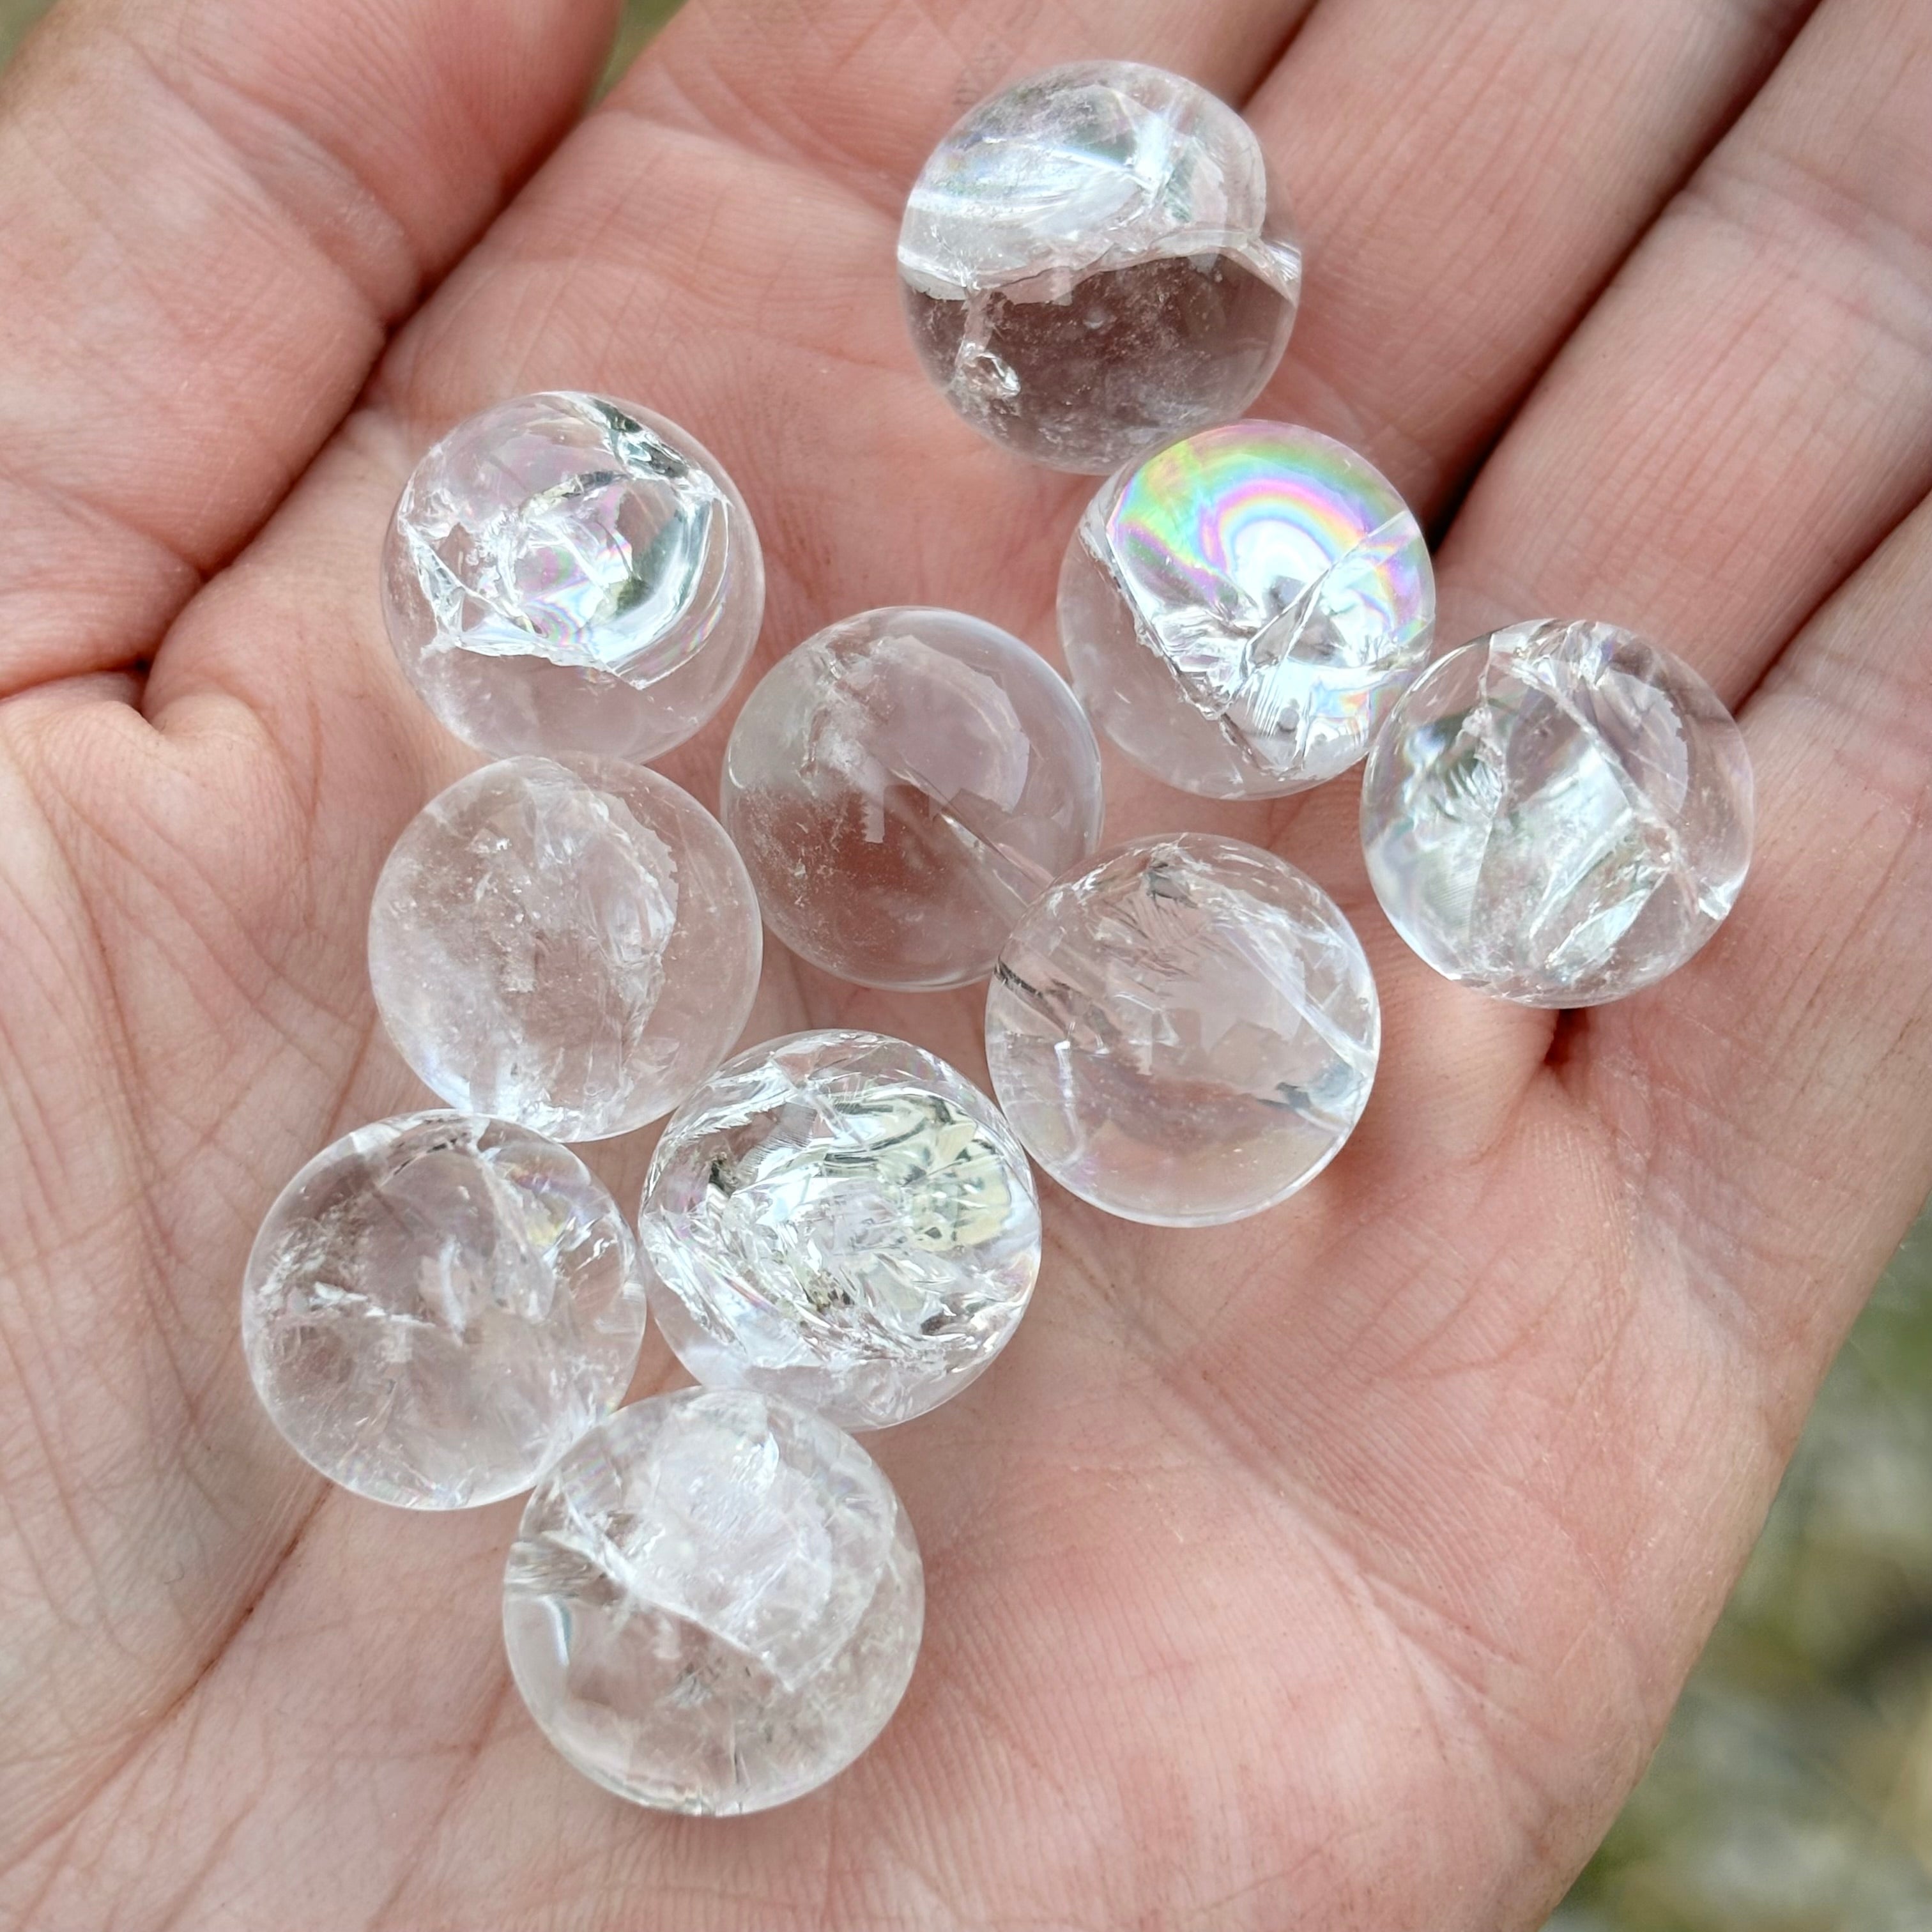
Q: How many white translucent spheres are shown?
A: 10